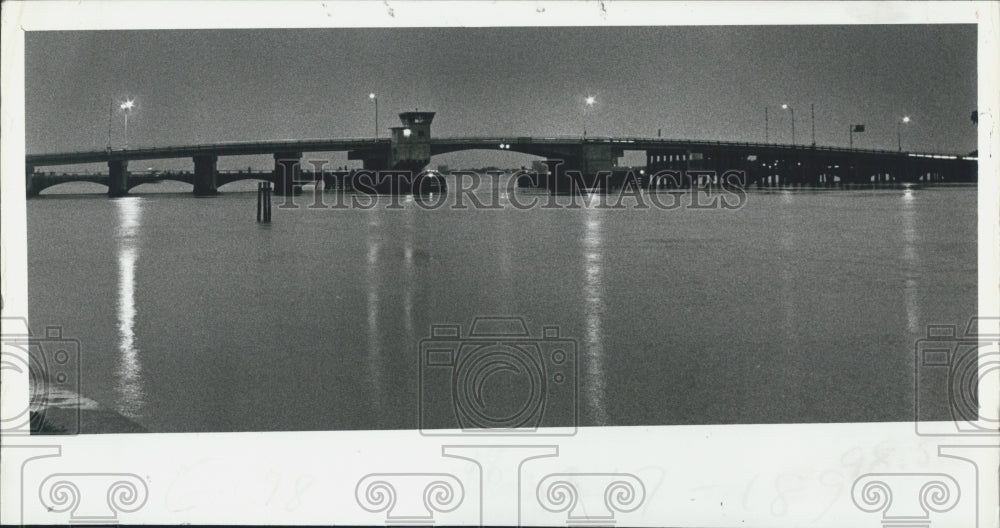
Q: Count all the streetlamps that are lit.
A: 5